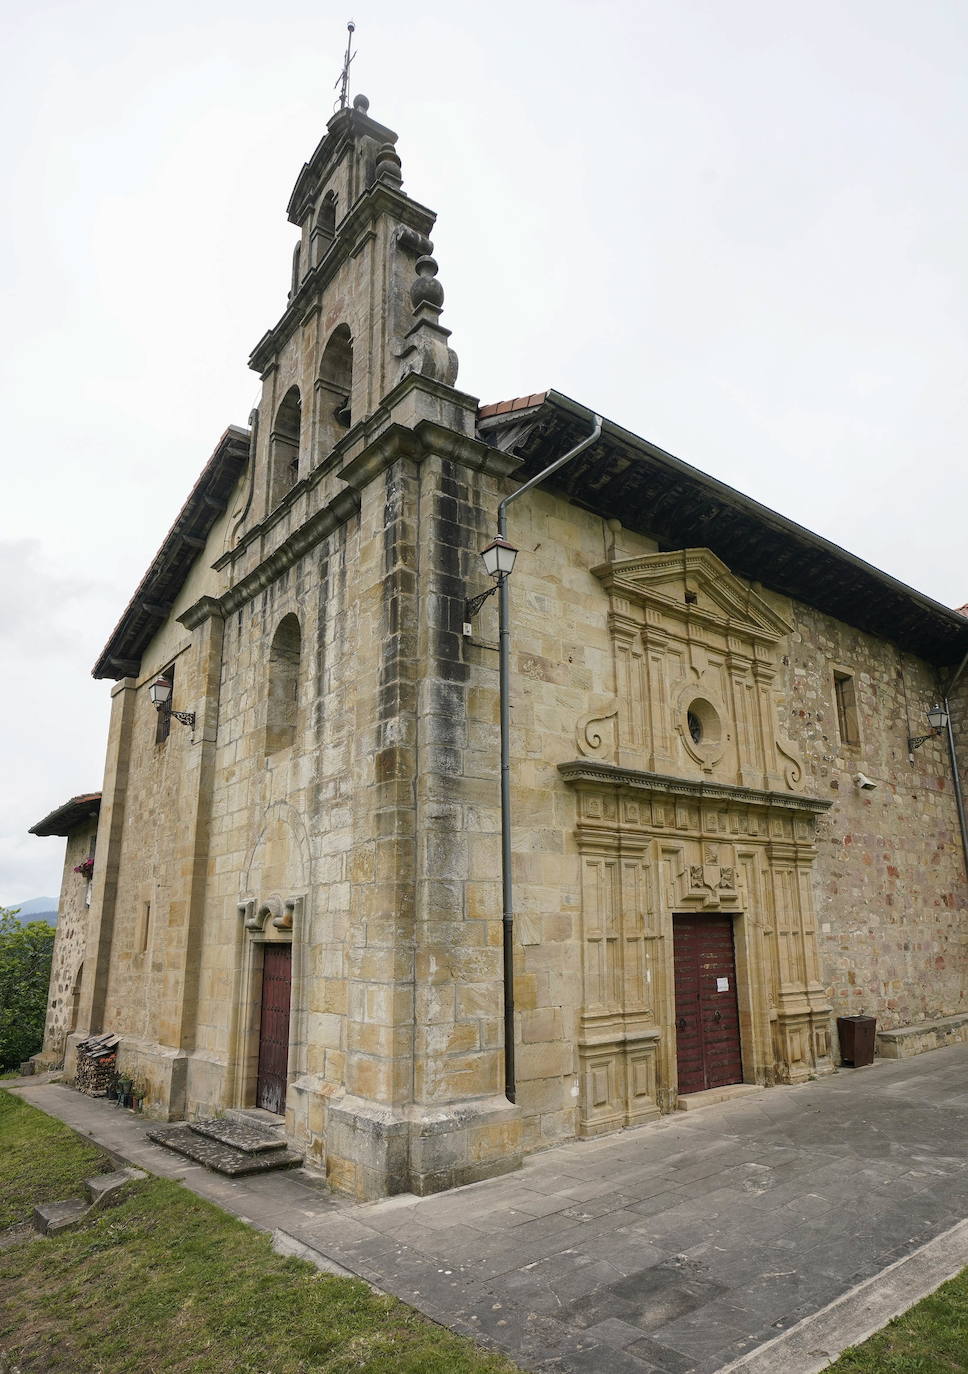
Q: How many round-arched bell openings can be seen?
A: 3